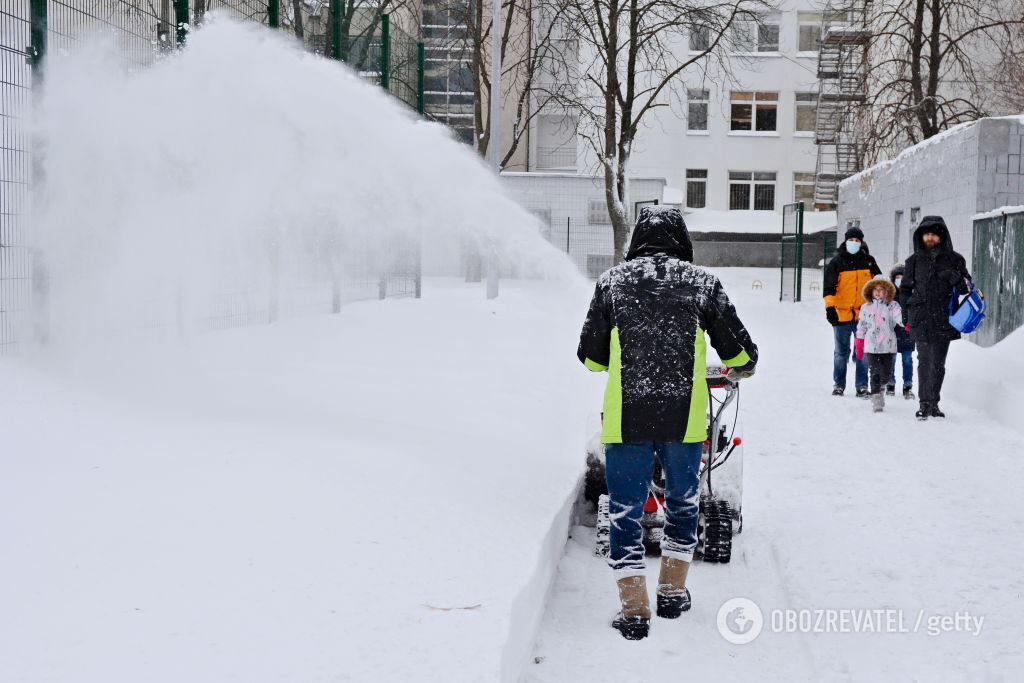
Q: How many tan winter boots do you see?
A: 2